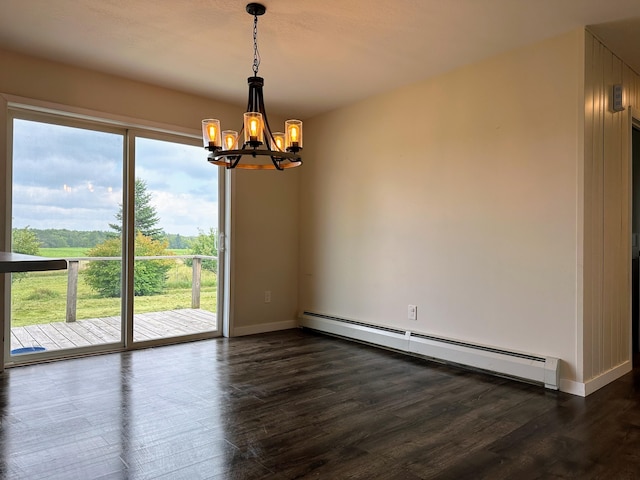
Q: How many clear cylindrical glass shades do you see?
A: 5